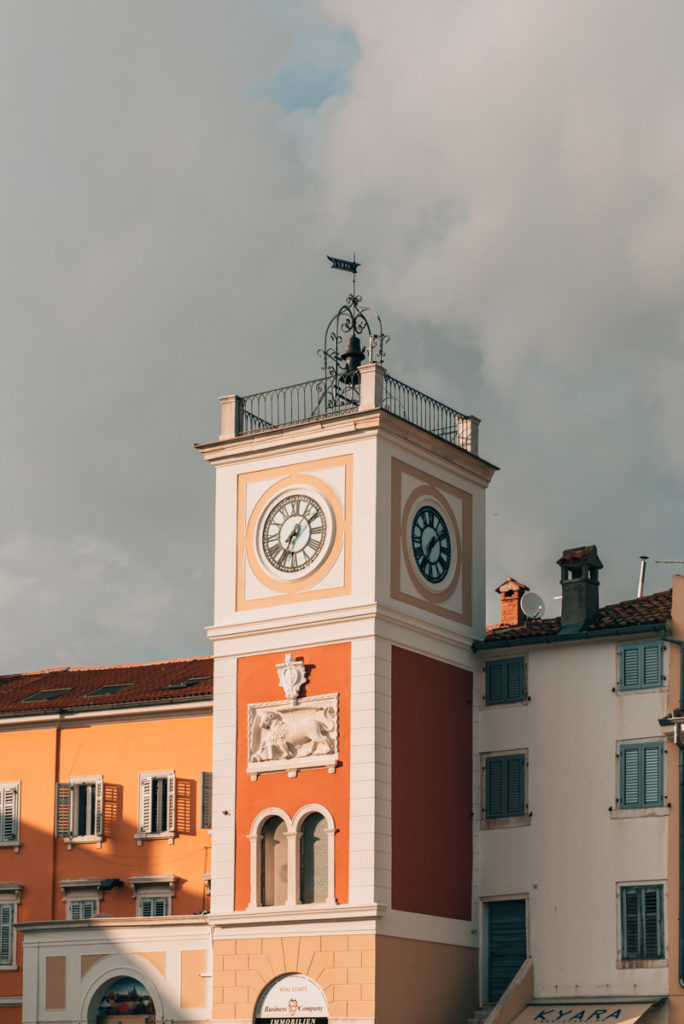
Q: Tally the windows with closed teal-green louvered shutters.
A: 5